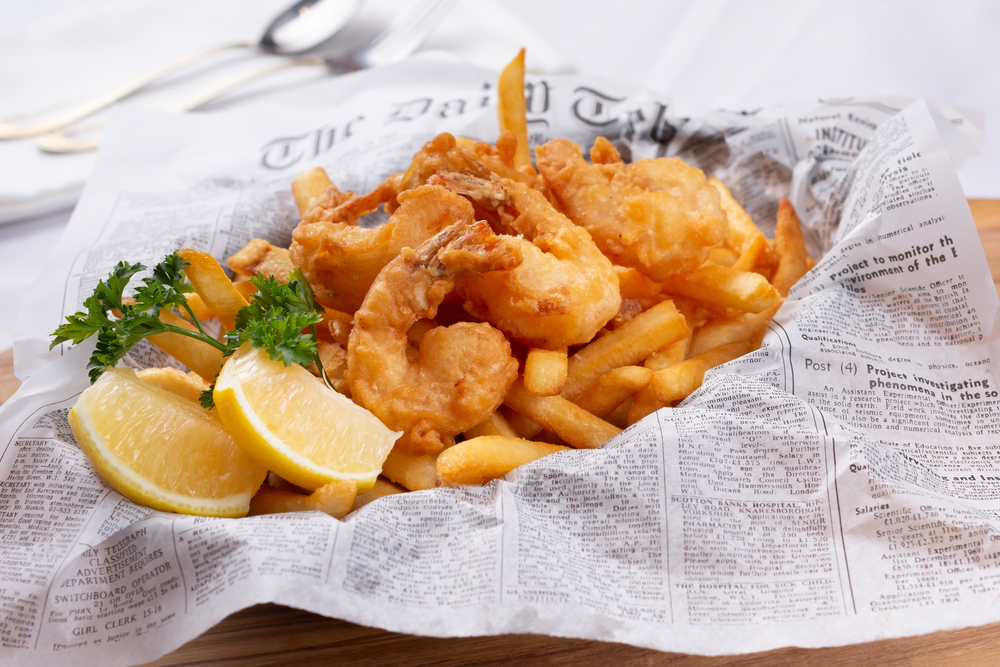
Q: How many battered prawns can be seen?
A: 5